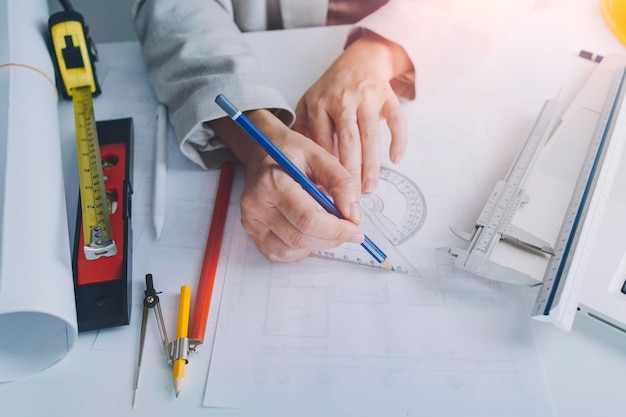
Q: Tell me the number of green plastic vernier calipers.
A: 0